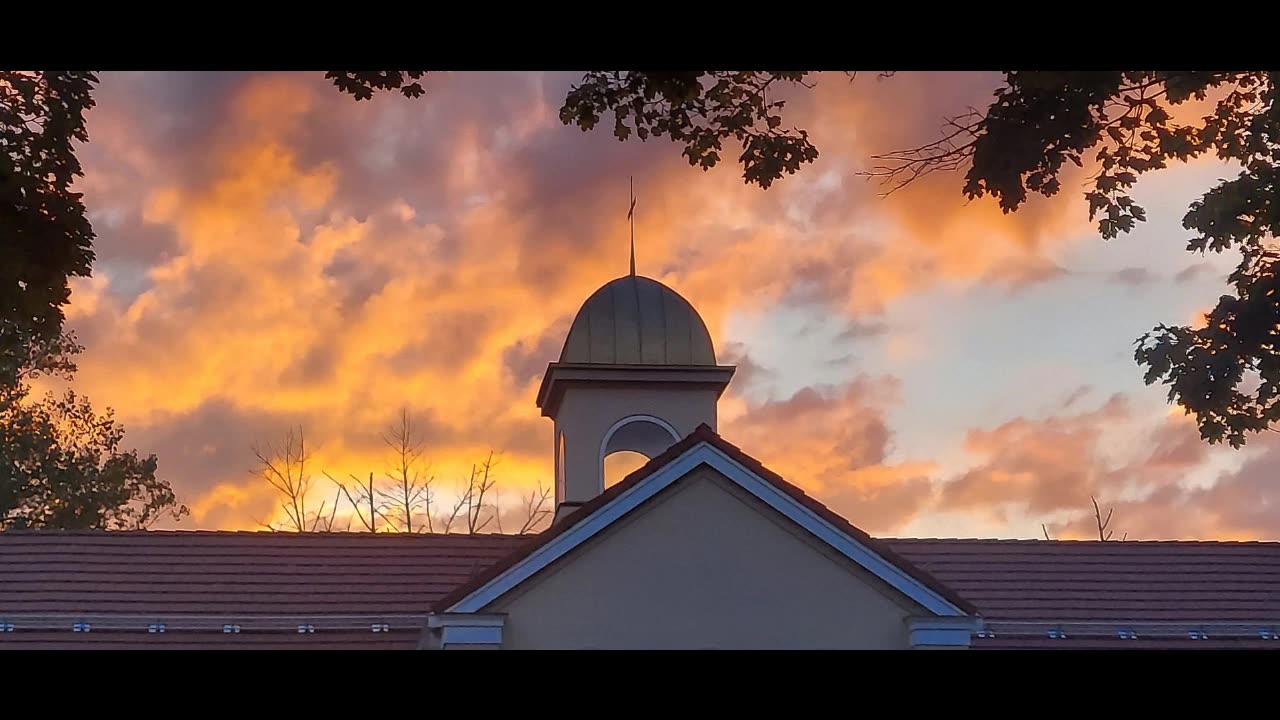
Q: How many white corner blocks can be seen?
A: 2